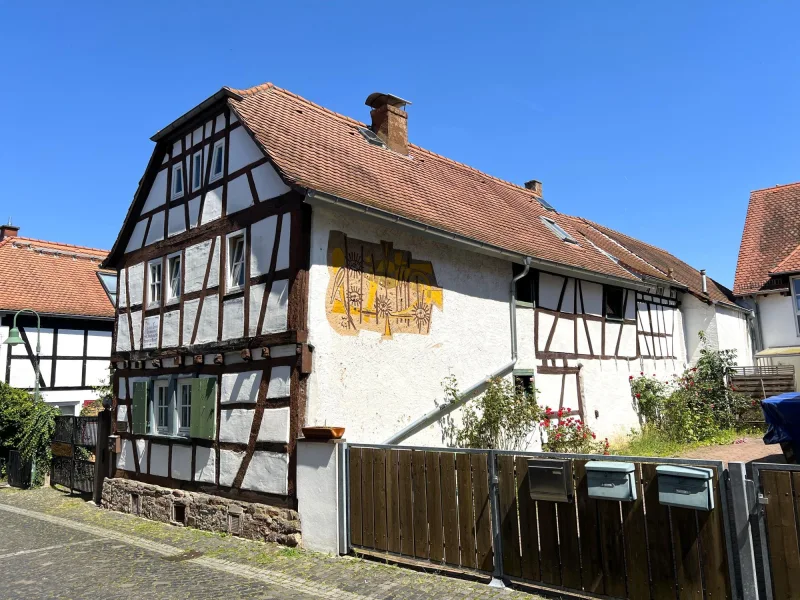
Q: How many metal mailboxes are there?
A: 3